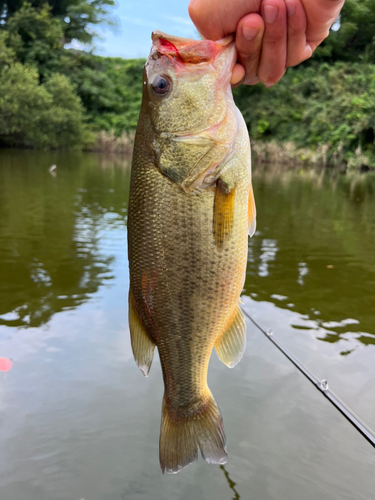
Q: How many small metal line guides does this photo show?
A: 2